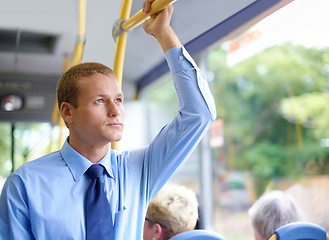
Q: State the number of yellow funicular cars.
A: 0